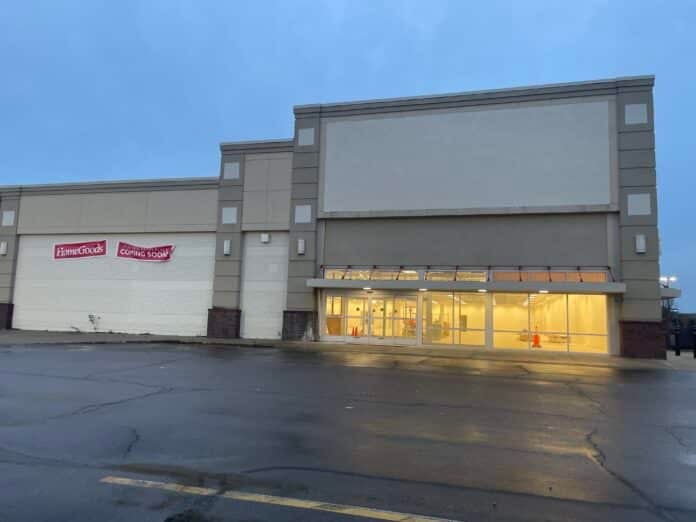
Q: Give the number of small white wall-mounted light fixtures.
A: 5